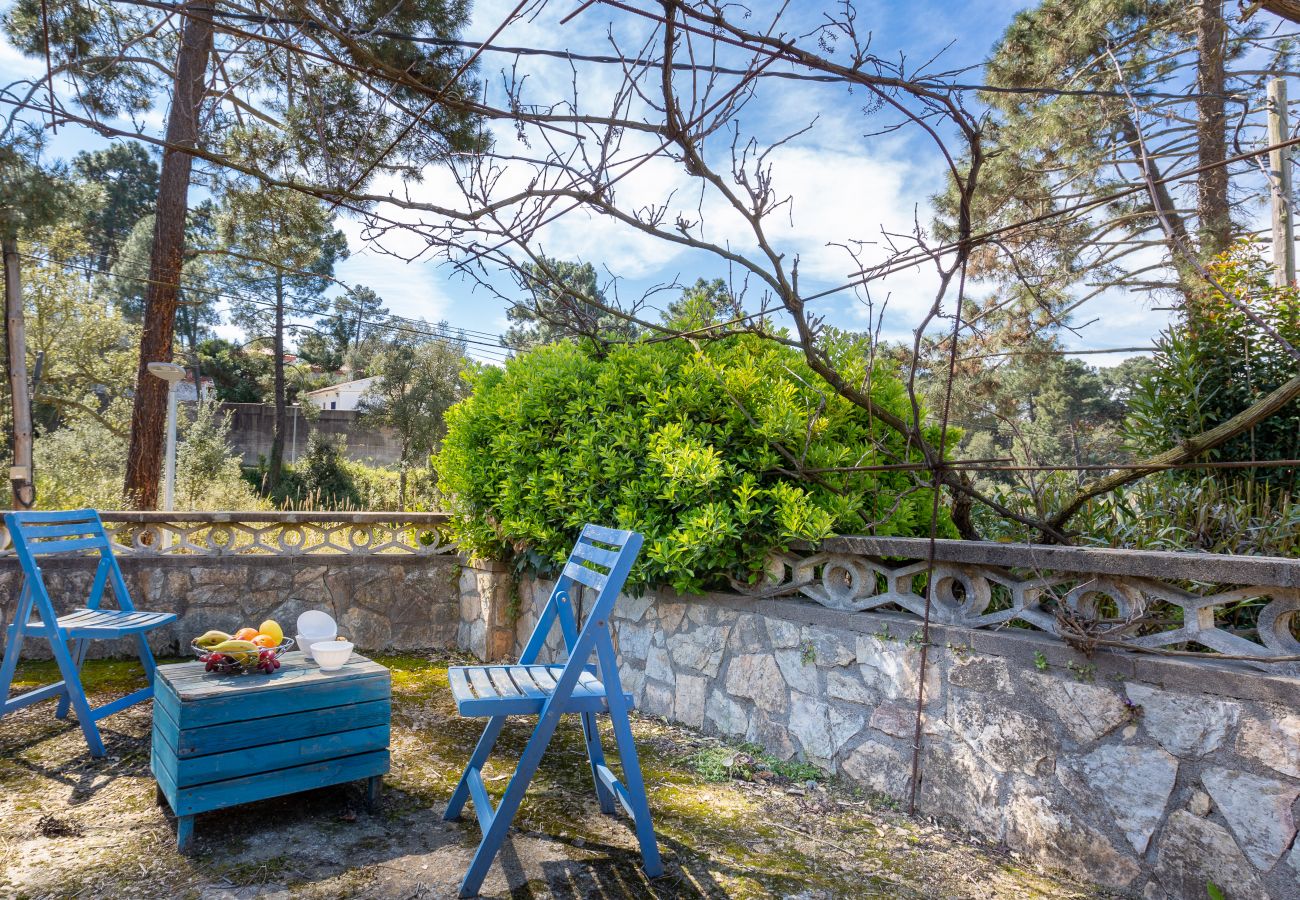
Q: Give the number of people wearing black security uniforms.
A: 0